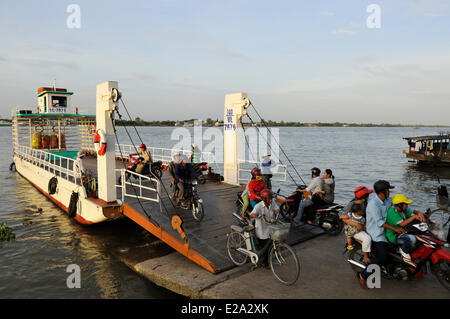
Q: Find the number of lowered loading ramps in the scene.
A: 1